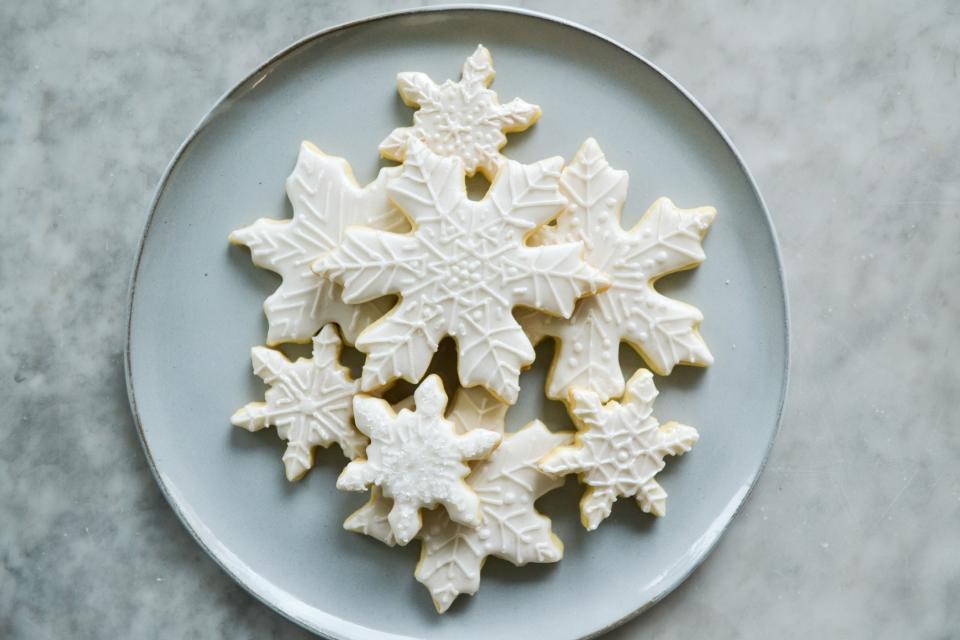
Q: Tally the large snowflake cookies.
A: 4